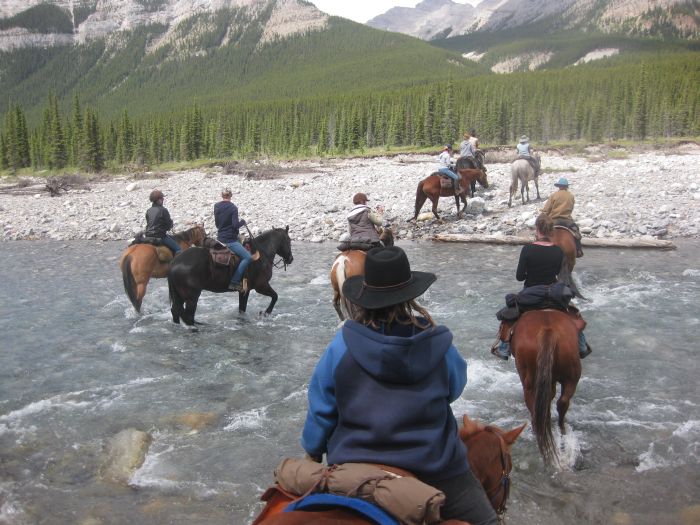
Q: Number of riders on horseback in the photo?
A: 10